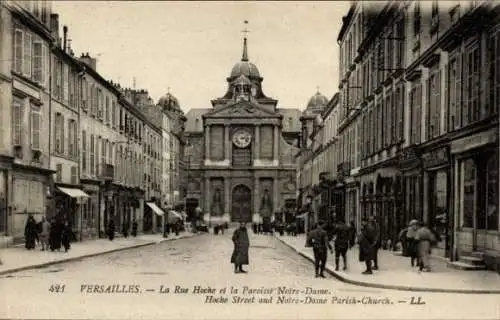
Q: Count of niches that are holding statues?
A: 2